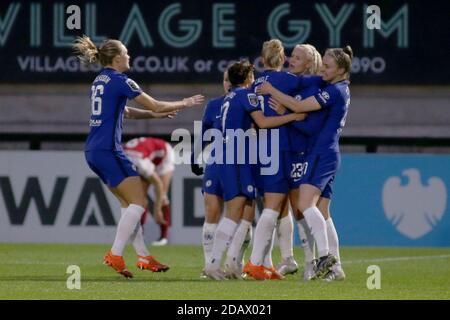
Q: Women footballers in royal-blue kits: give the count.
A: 6